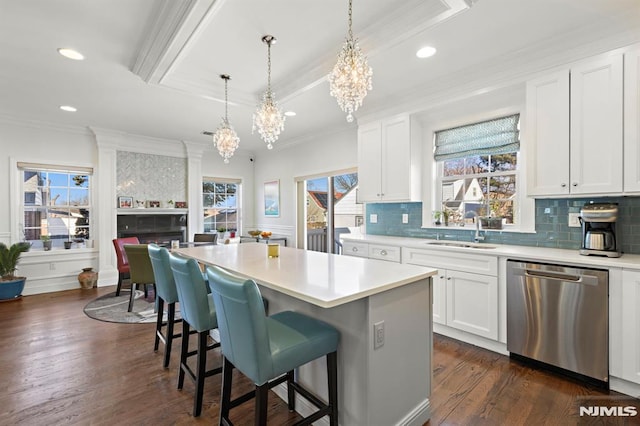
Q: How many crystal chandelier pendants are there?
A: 3